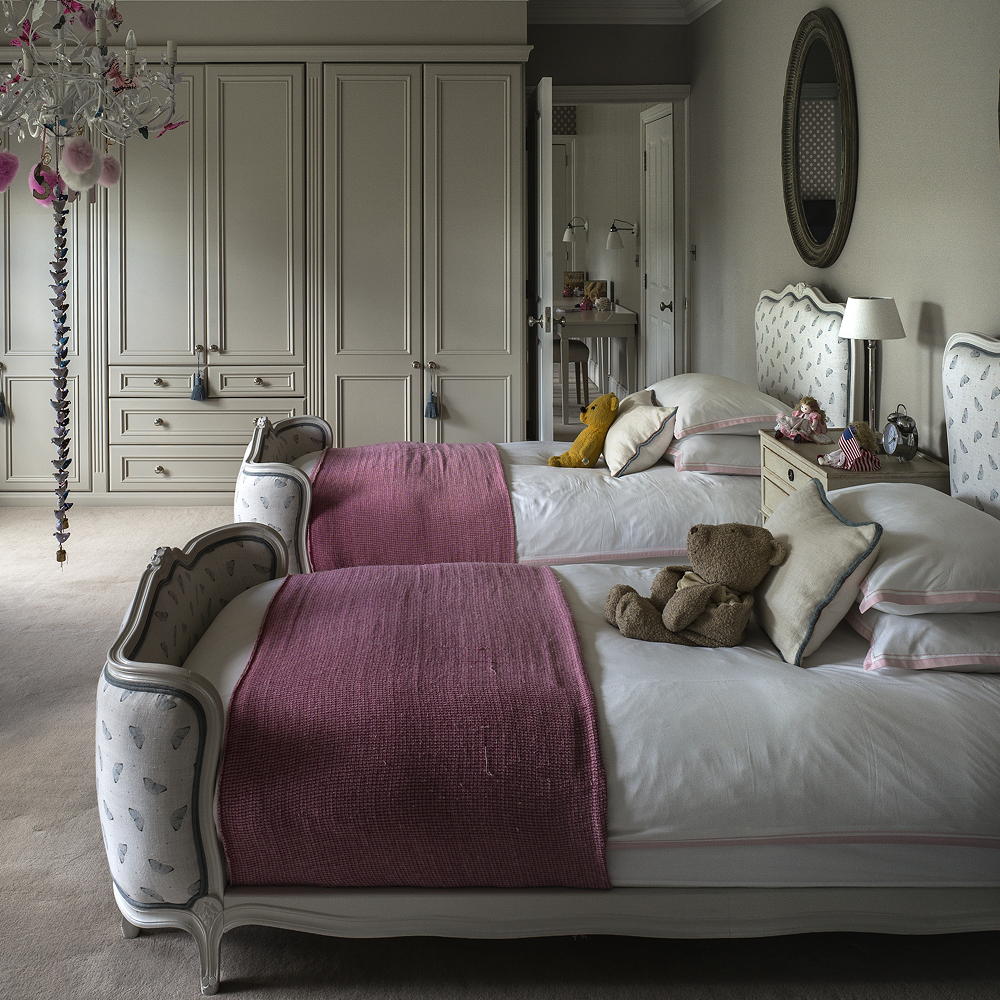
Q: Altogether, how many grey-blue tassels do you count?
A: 3